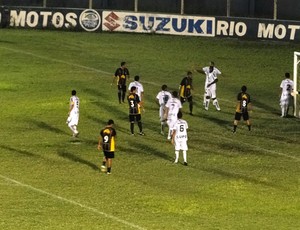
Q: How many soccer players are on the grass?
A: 12